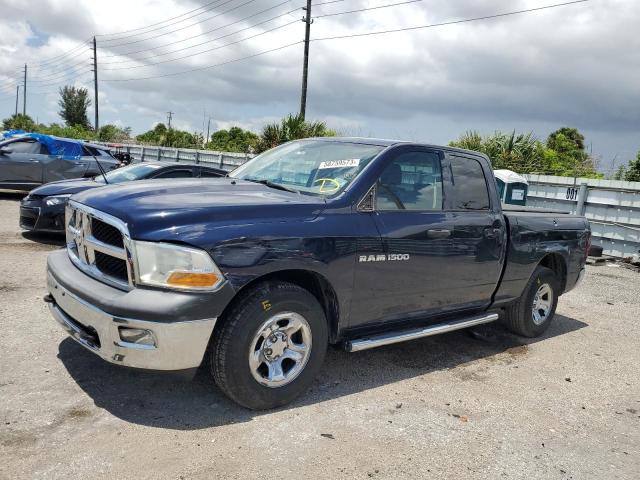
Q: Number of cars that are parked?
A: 3